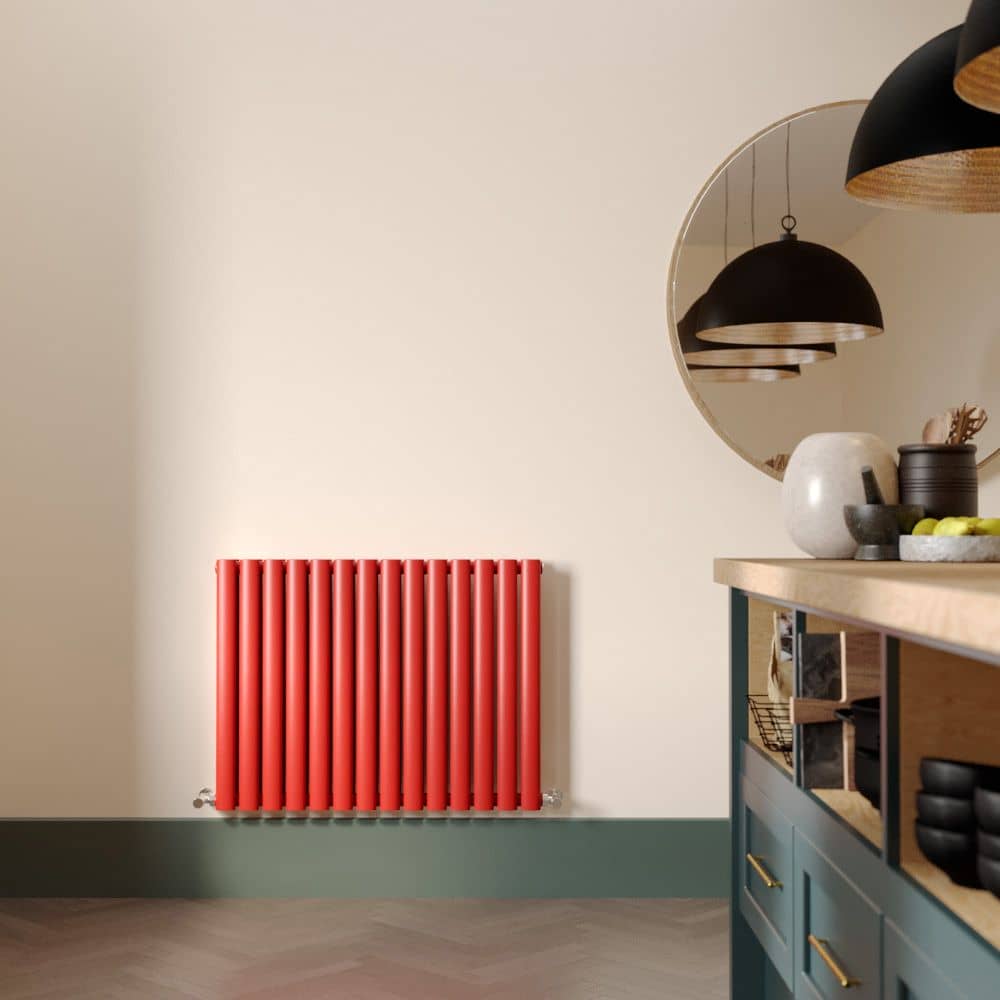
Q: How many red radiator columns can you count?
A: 14